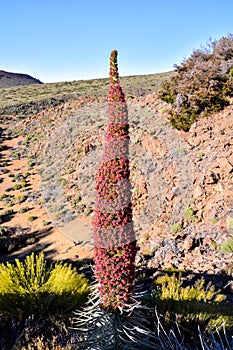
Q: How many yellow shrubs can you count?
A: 2